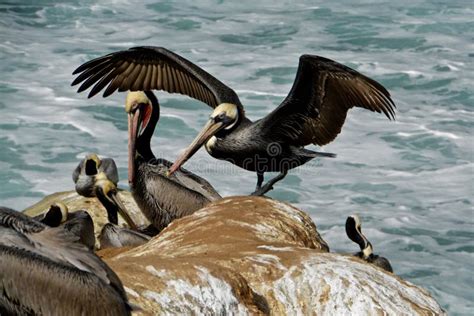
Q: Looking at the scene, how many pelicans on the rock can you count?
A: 7